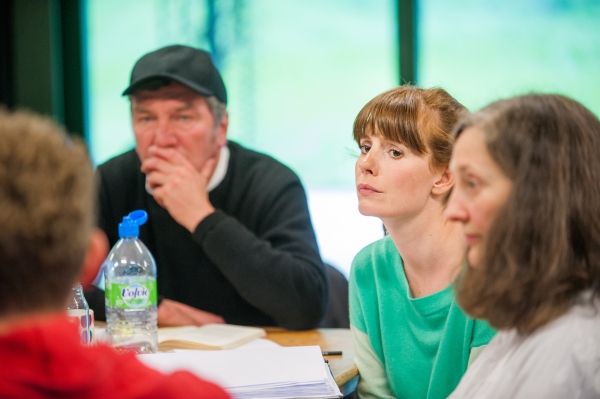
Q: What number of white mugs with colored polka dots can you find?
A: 1